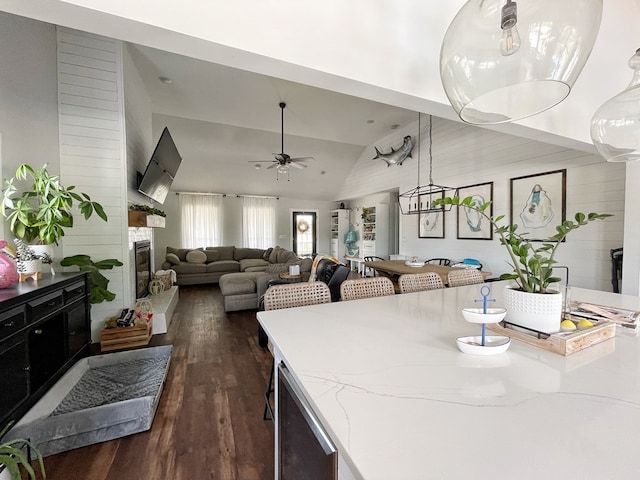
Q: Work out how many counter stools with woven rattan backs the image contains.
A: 4